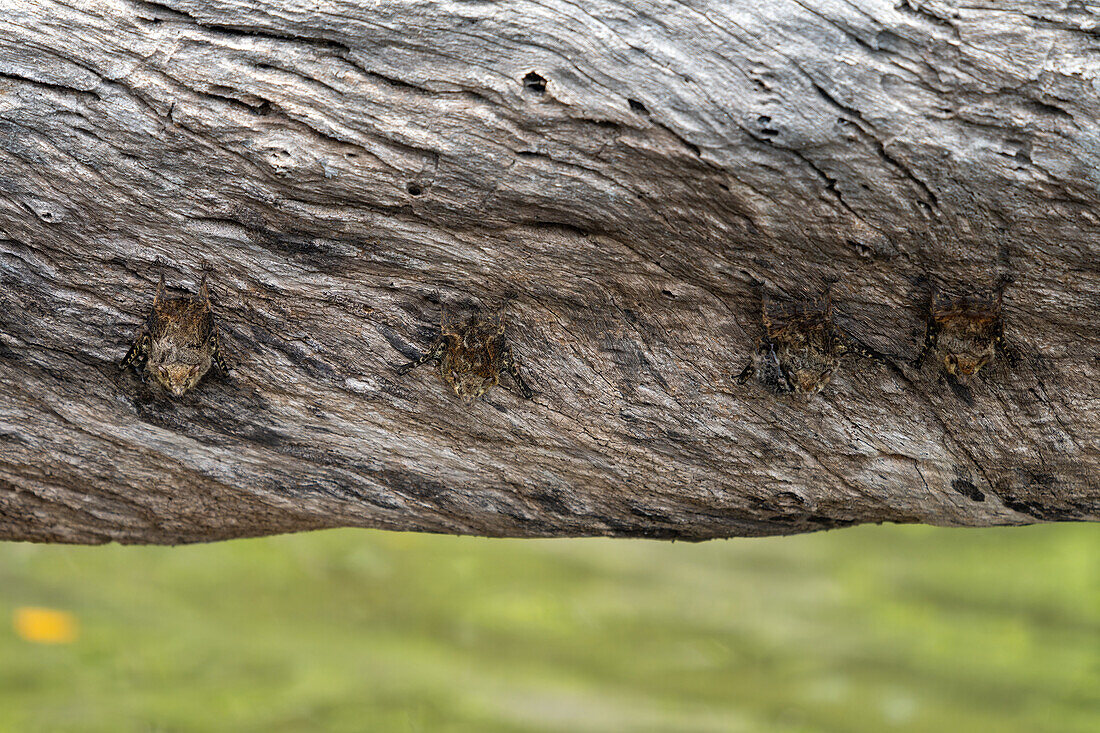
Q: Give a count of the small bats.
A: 4